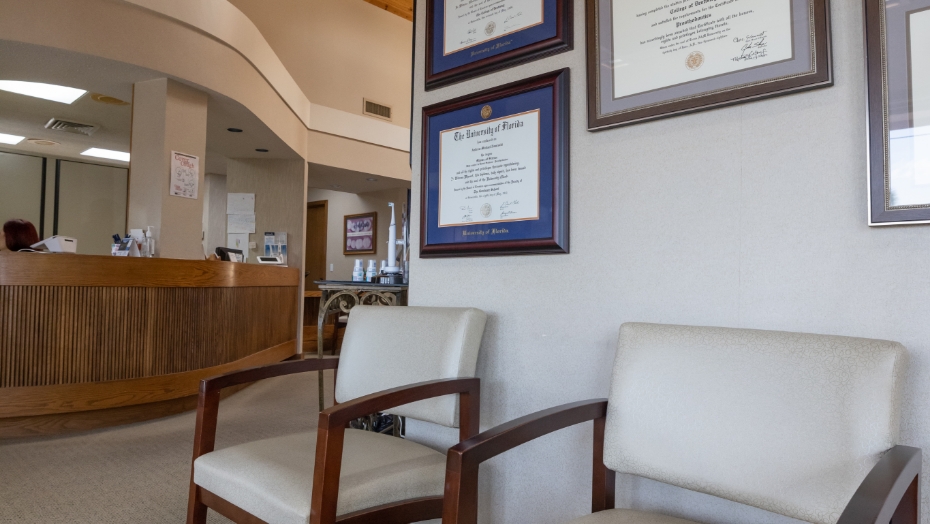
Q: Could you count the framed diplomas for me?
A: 4